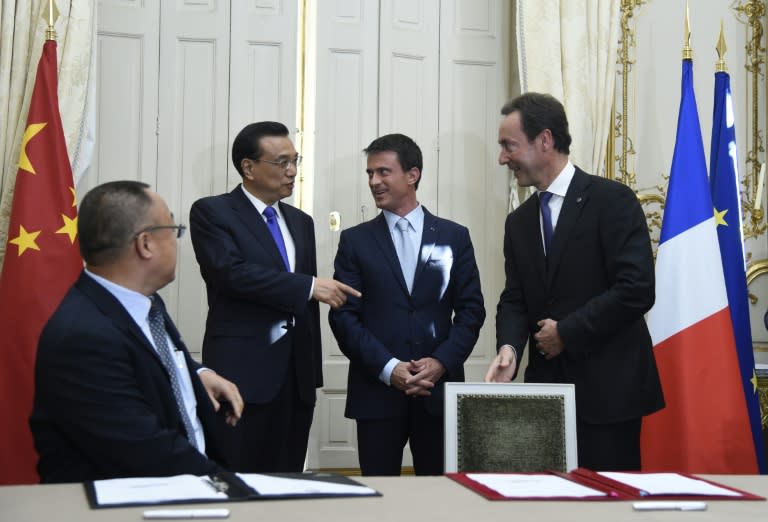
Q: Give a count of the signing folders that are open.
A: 2